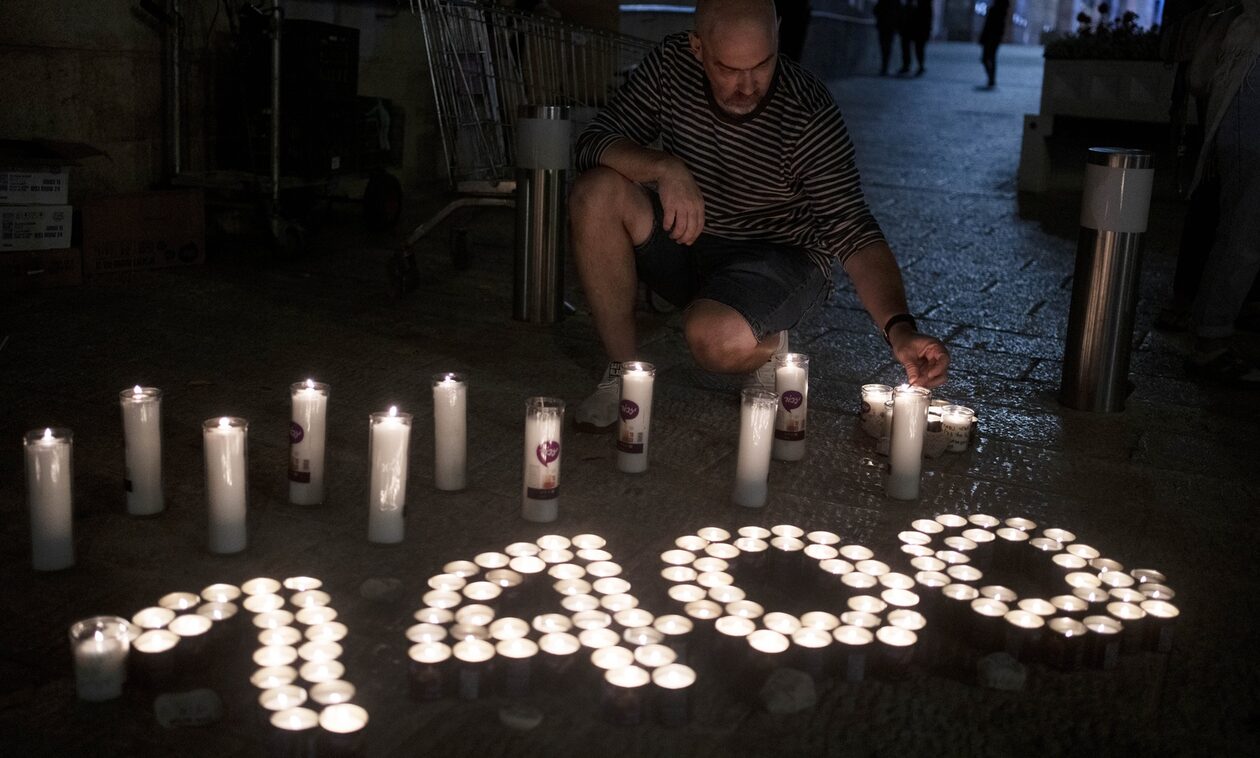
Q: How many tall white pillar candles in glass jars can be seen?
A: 11